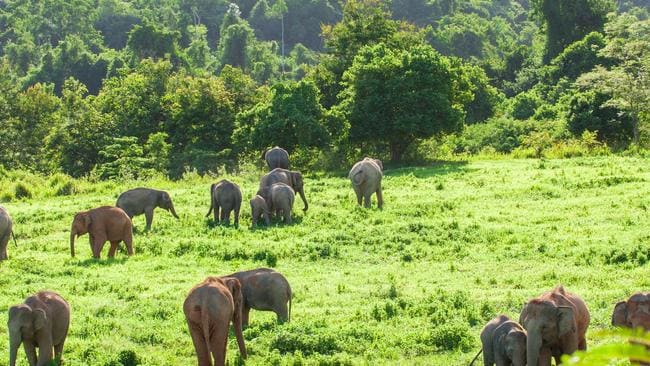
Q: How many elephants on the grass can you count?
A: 15